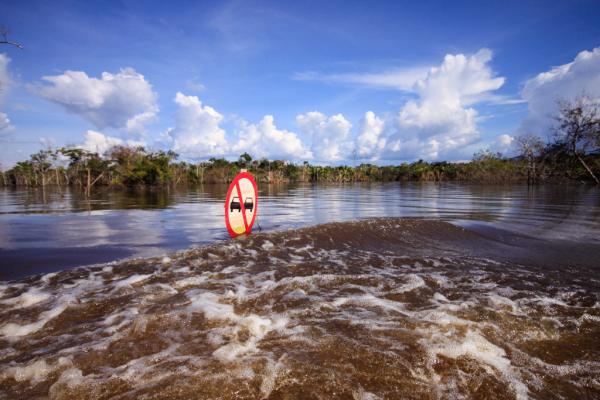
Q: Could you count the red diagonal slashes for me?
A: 1